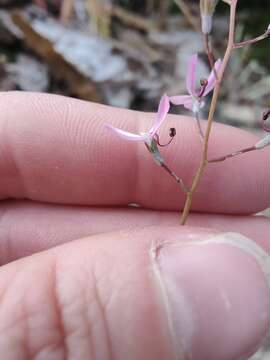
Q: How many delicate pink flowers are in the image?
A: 2